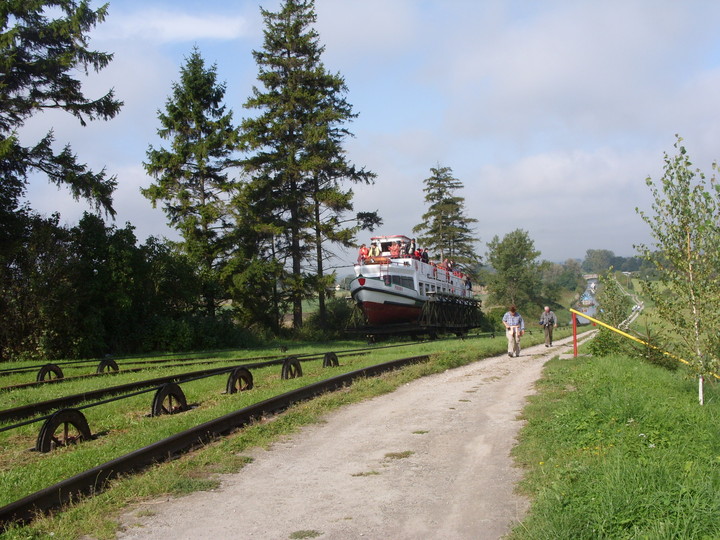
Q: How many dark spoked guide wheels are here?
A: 7